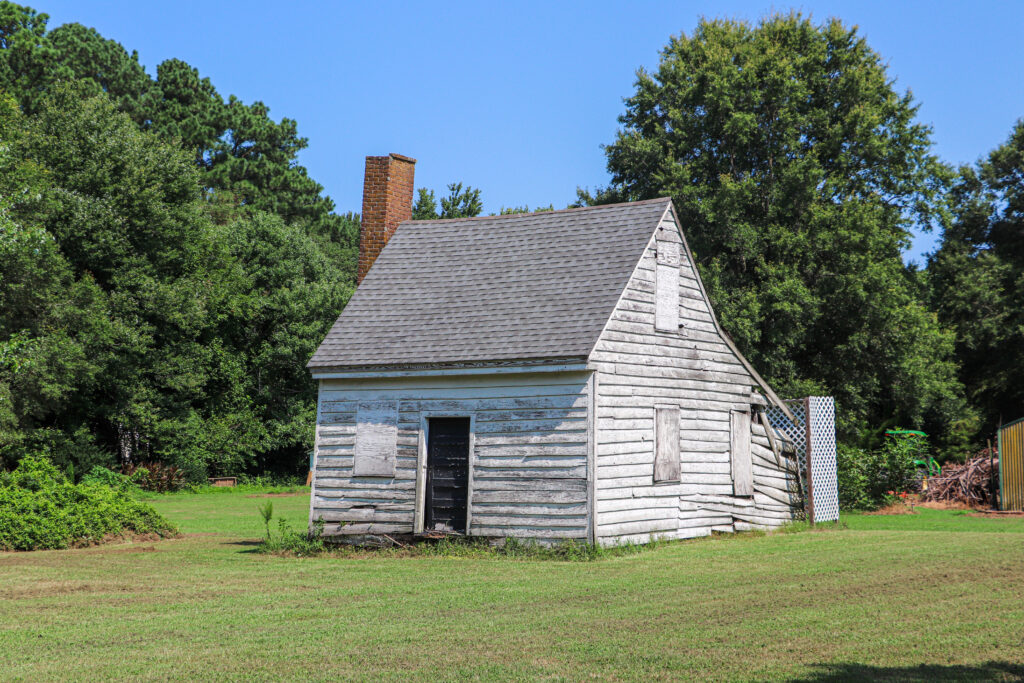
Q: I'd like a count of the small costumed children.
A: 0